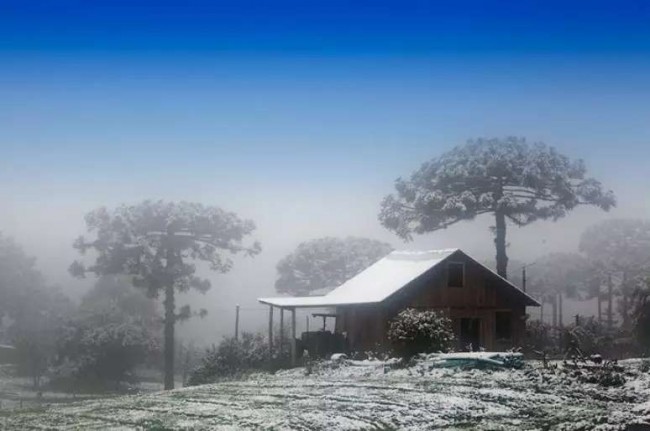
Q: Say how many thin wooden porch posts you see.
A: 3